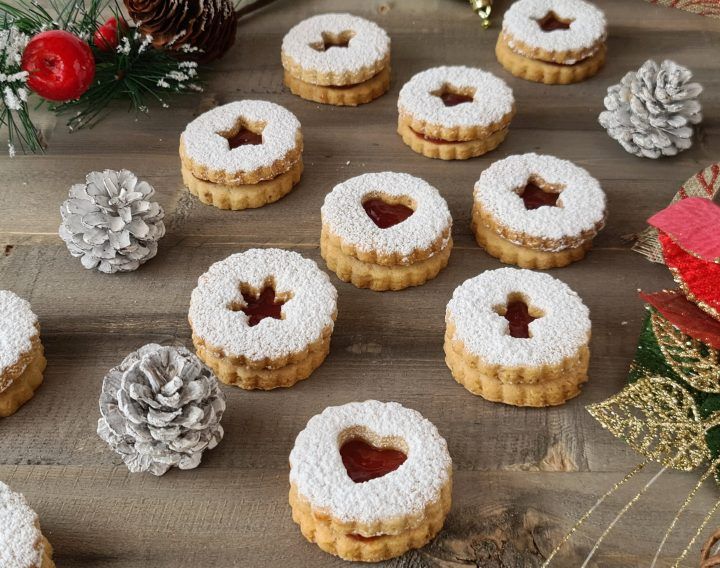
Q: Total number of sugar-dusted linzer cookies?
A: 11